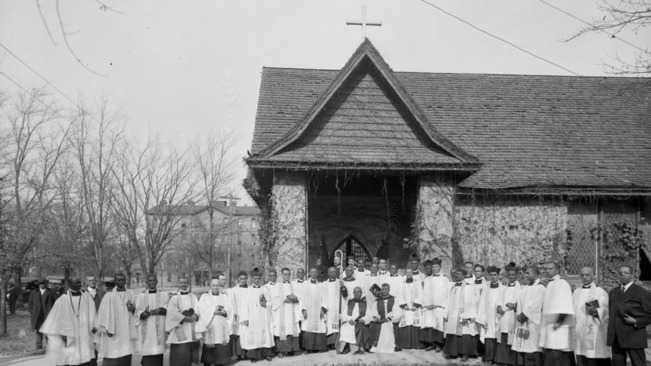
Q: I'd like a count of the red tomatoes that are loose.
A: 0